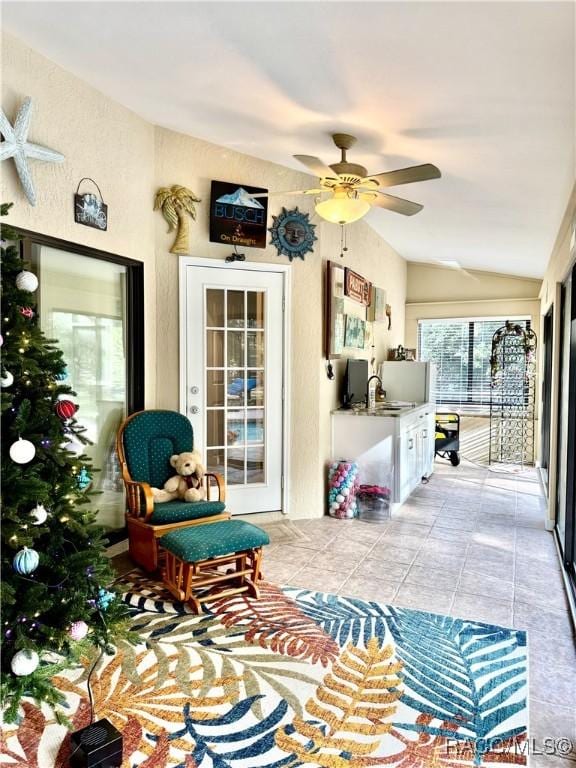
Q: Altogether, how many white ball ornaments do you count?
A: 5